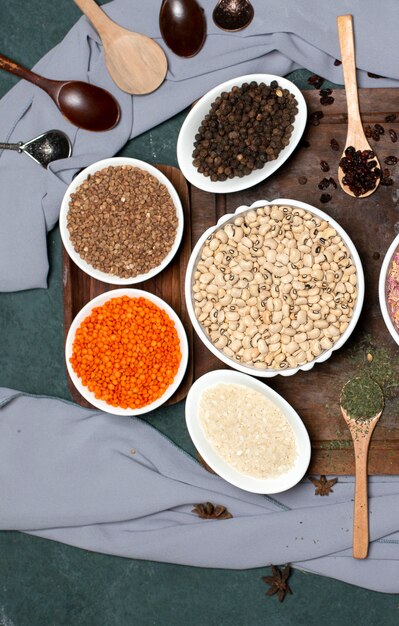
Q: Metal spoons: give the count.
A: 2